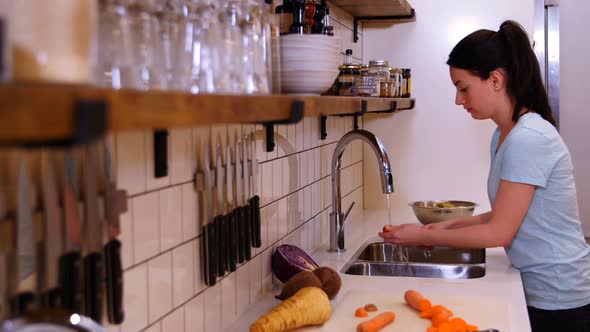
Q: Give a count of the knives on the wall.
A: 11